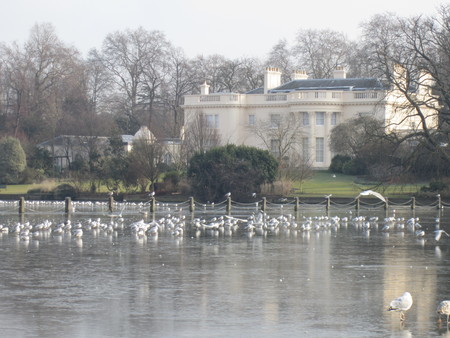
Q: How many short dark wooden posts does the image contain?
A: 13